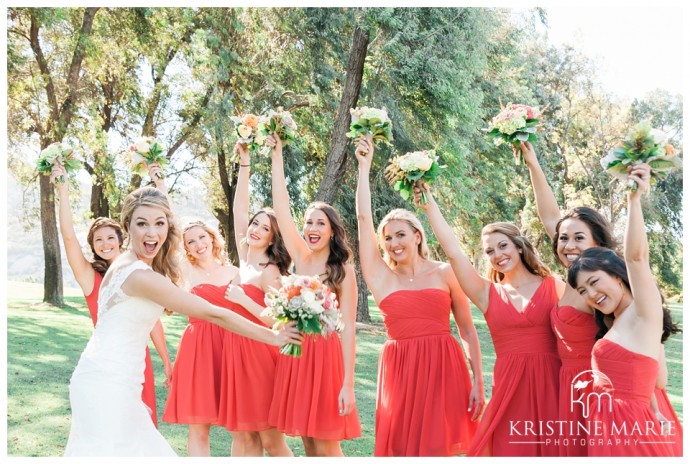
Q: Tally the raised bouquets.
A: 8